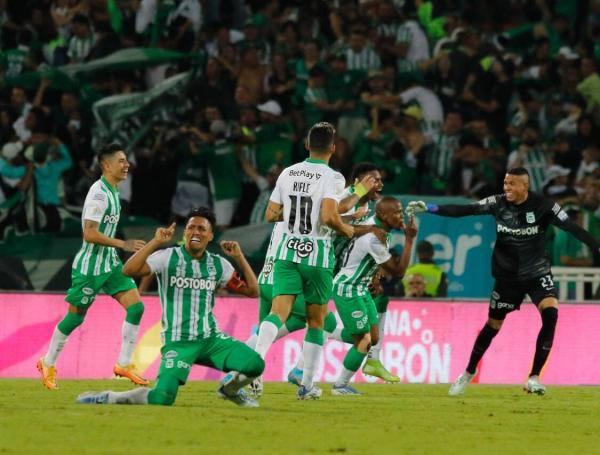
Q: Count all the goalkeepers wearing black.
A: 1